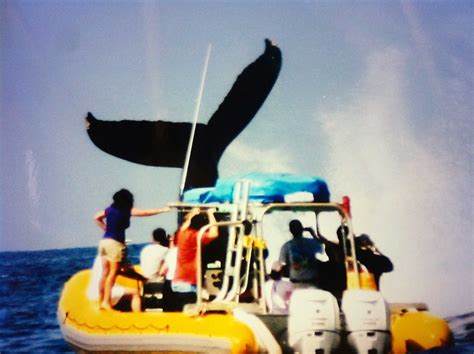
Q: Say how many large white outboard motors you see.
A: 2